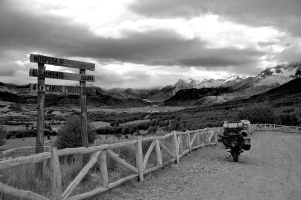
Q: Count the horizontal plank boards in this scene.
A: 3